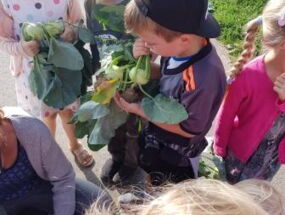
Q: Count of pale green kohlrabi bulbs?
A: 4